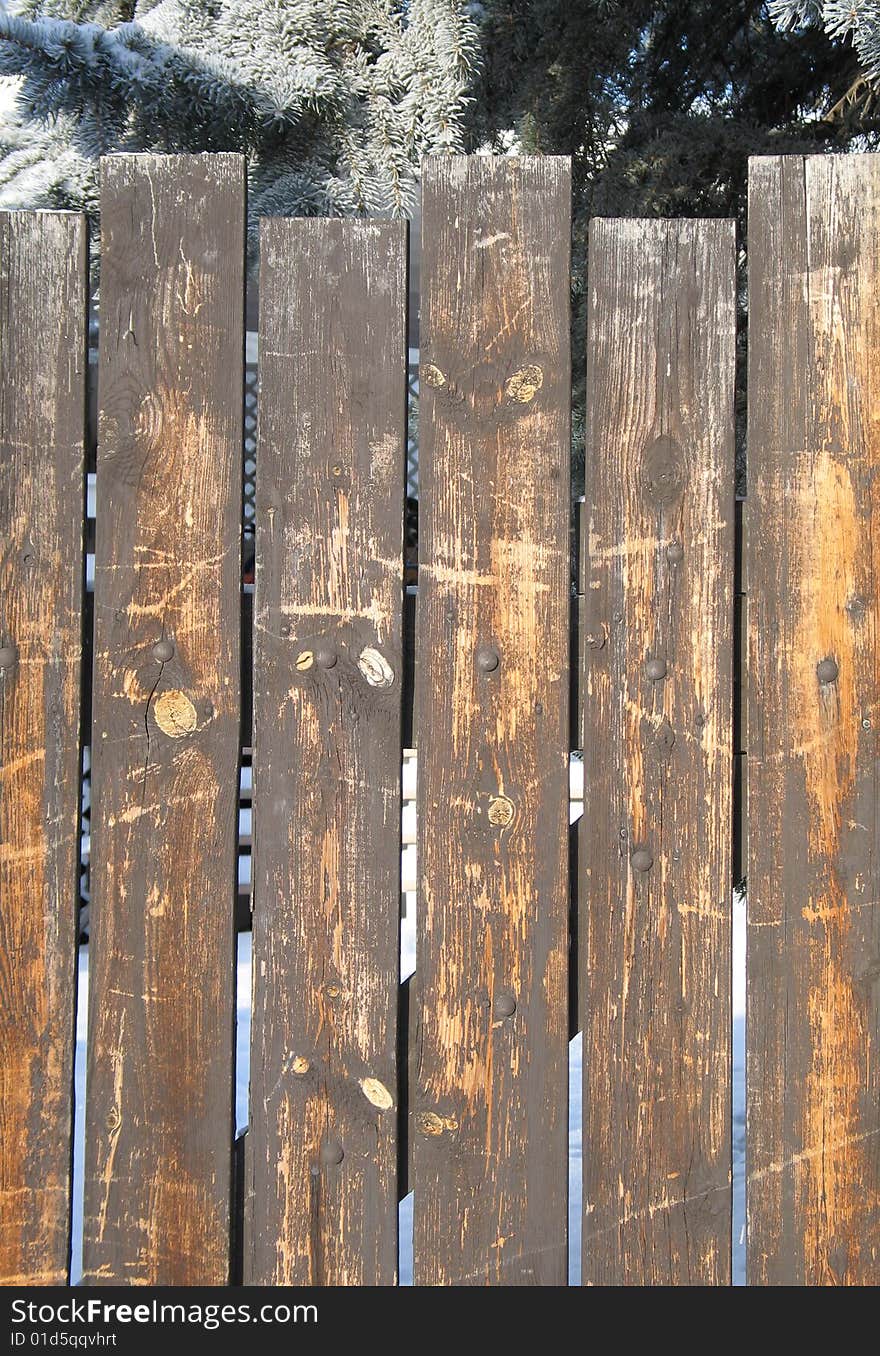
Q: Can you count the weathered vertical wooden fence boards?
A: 6